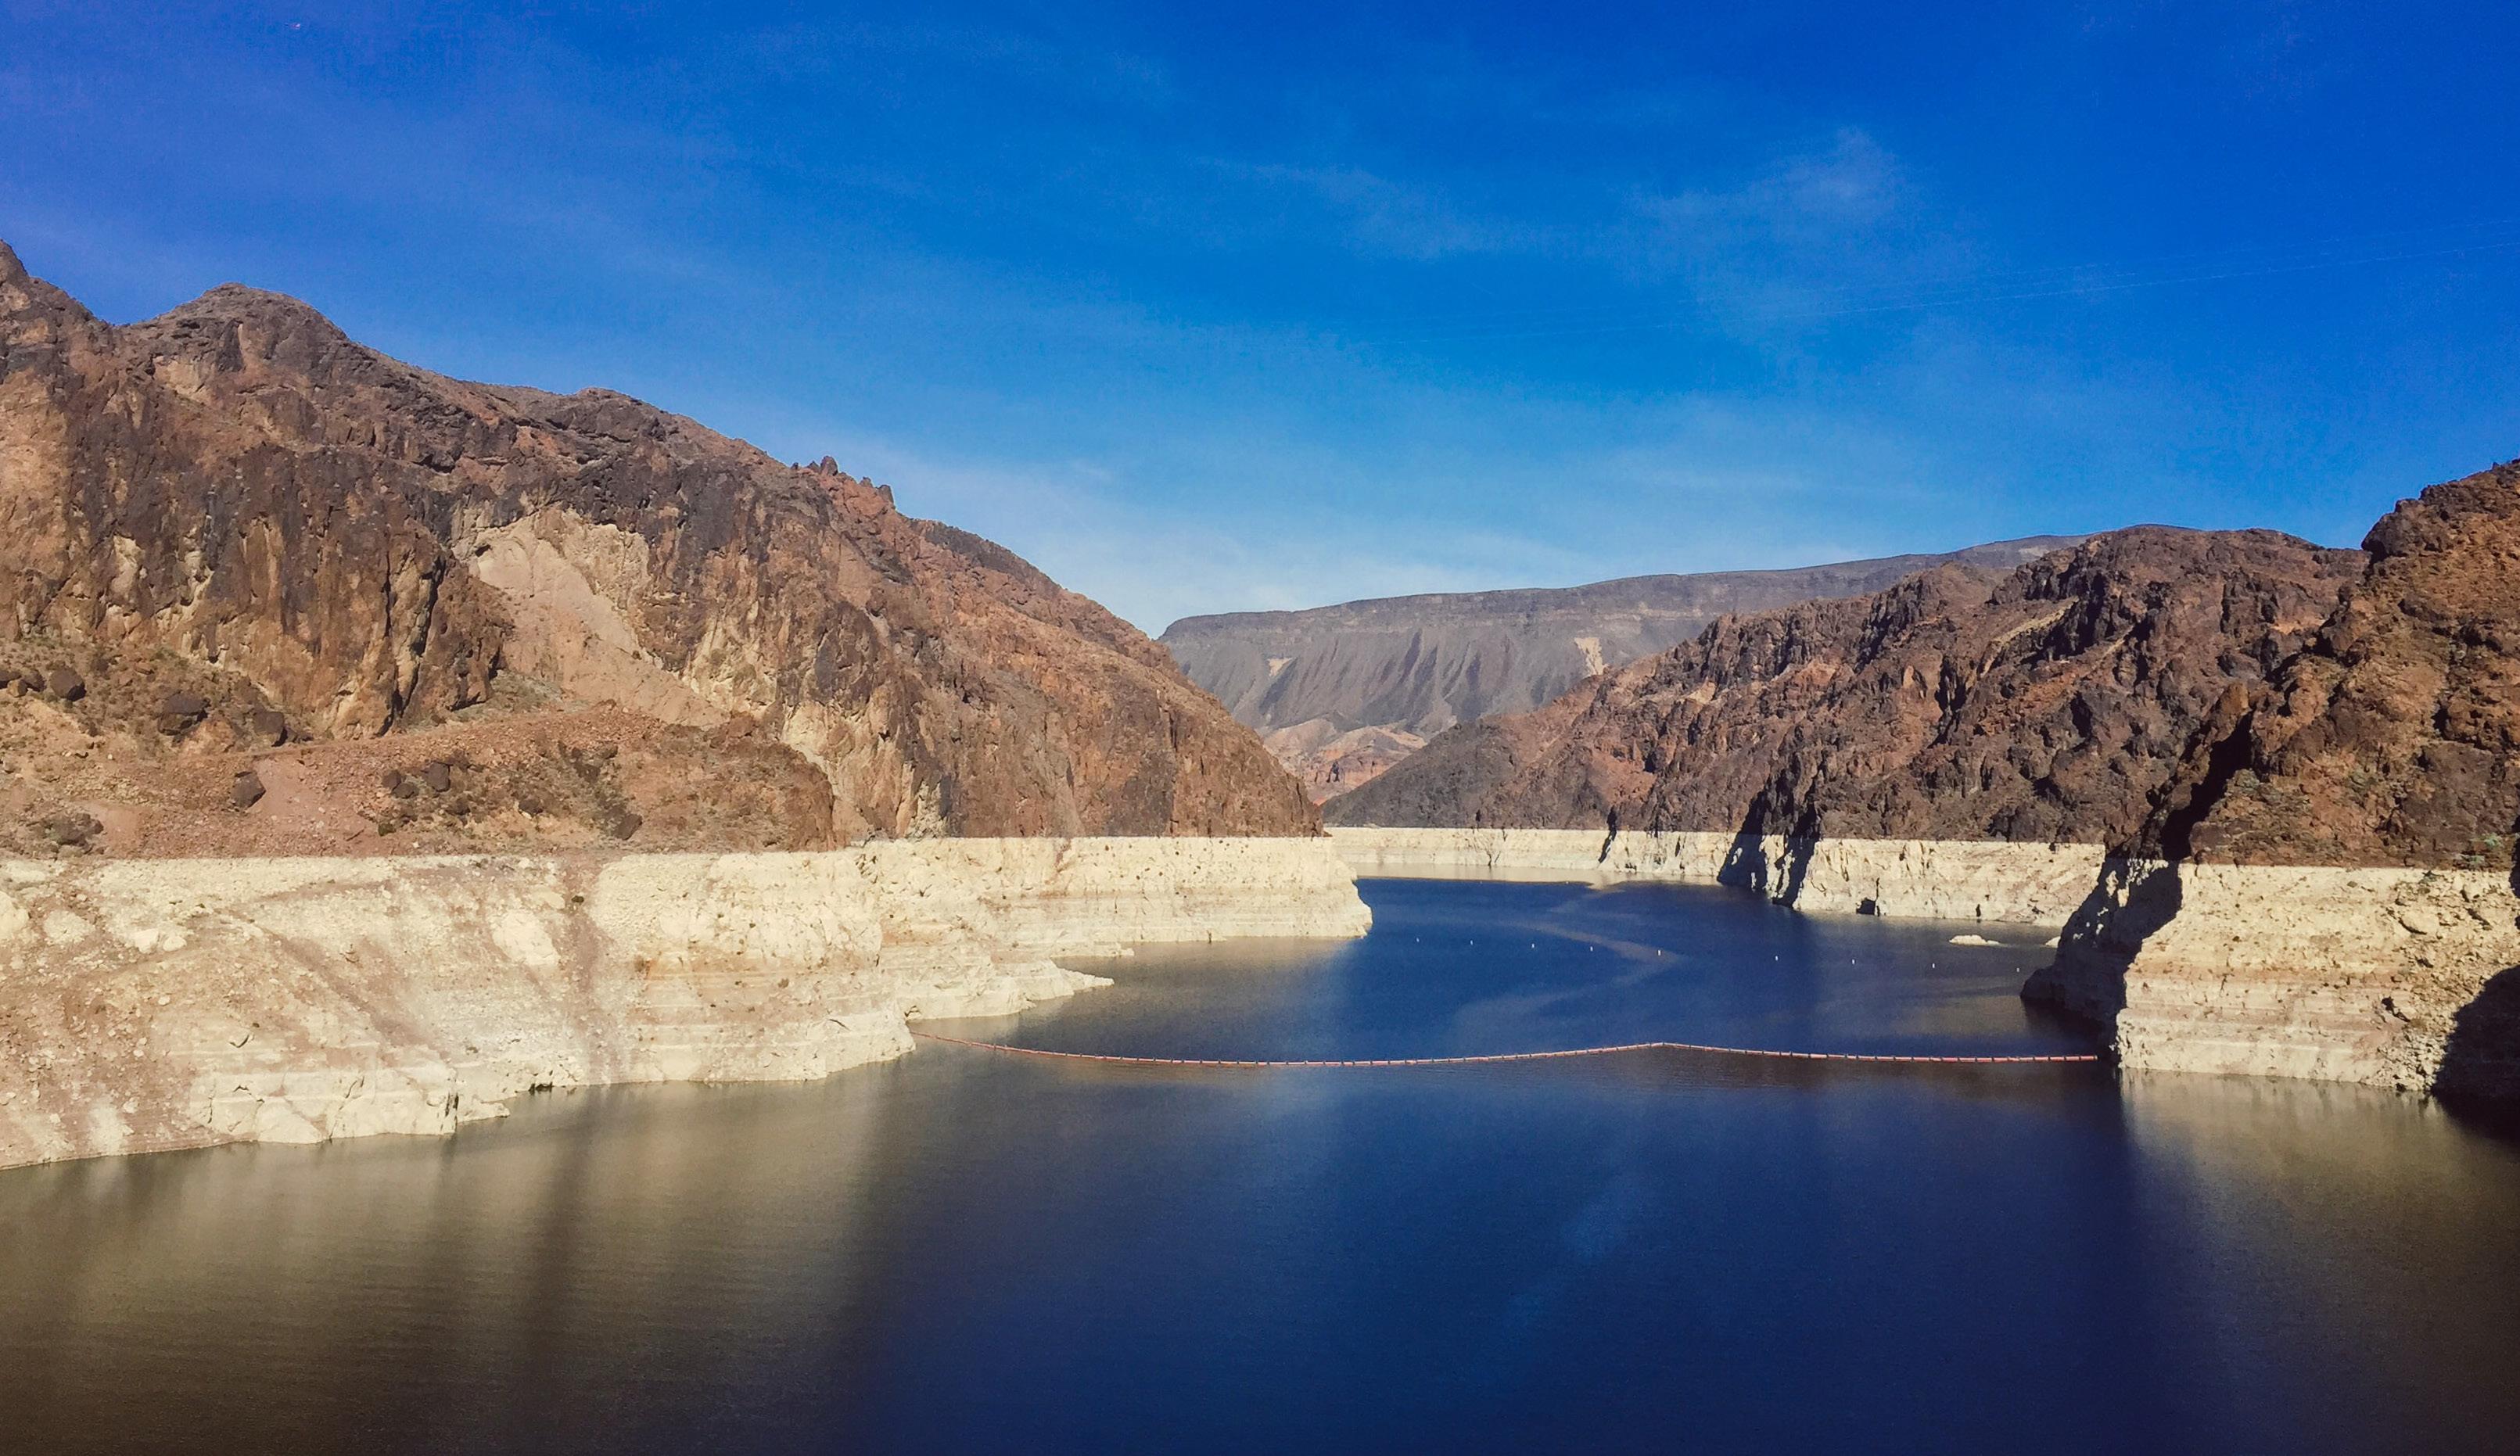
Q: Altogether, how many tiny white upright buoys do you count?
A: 9